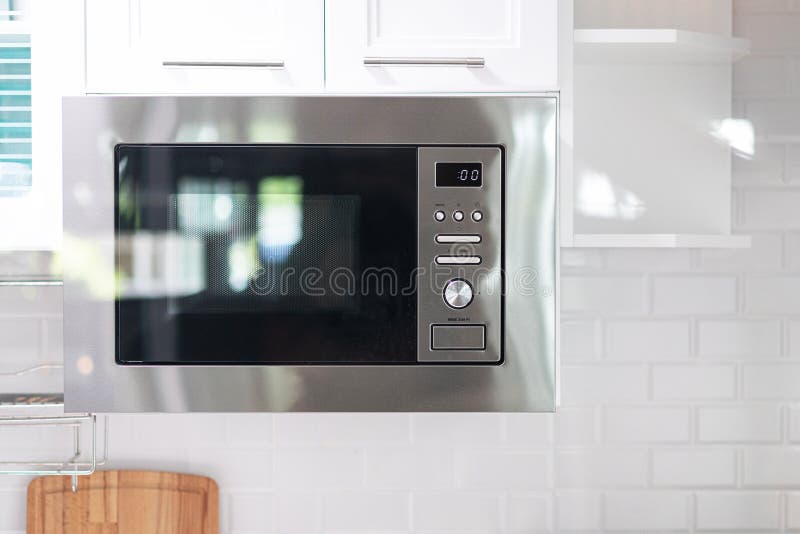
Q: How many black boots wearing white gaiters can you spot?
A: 0